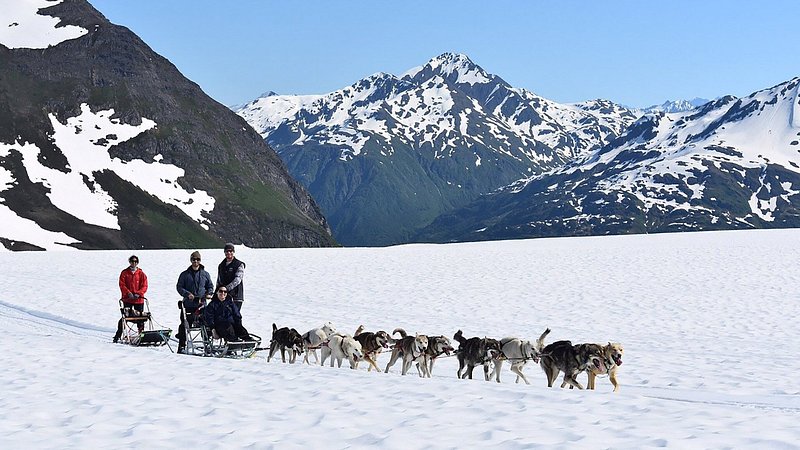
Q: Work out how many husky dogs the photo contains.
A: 10